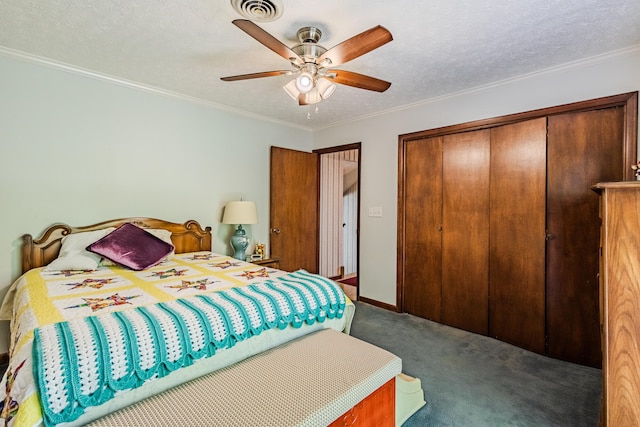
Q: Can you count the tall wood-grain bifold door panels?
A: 4